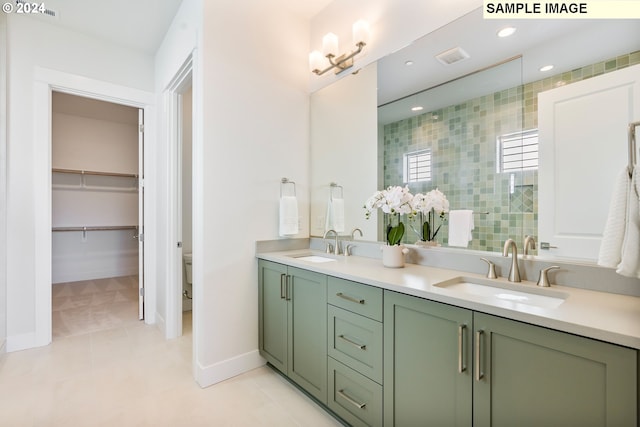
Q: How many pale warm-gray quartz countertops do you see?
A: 1